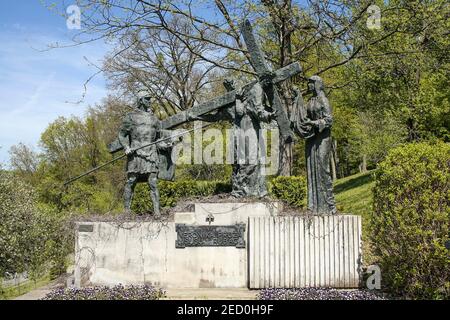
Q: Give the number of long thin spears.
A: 1